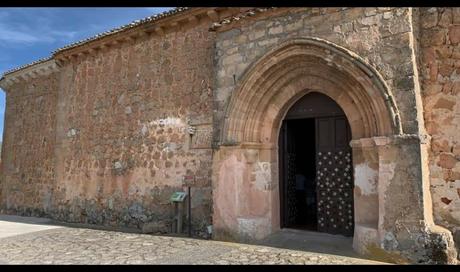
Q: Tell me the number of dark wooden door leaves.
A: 2